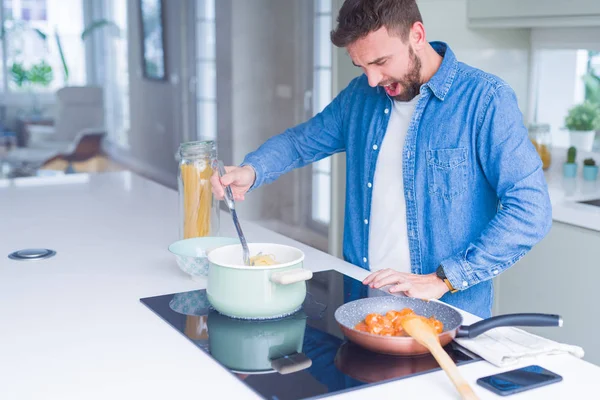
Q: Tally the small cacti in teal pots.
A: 2